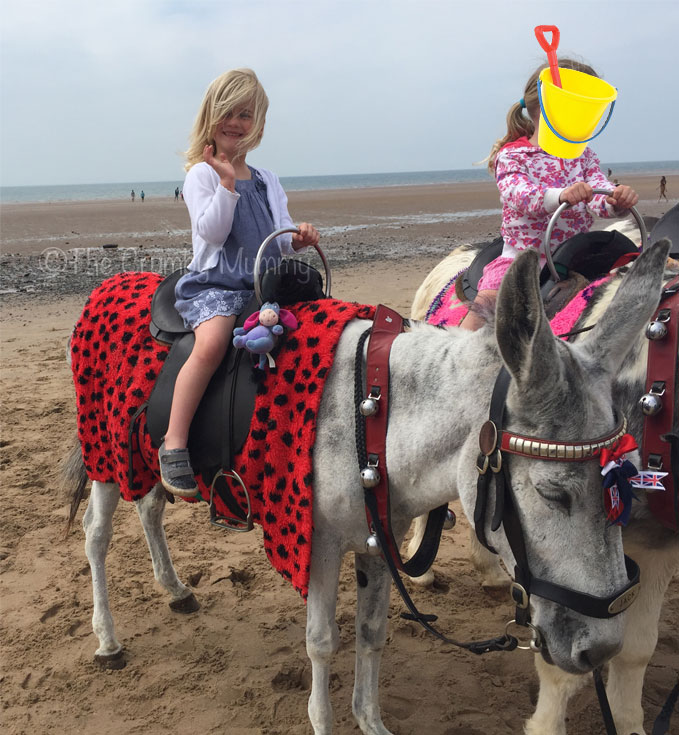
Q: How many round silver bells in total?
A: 6